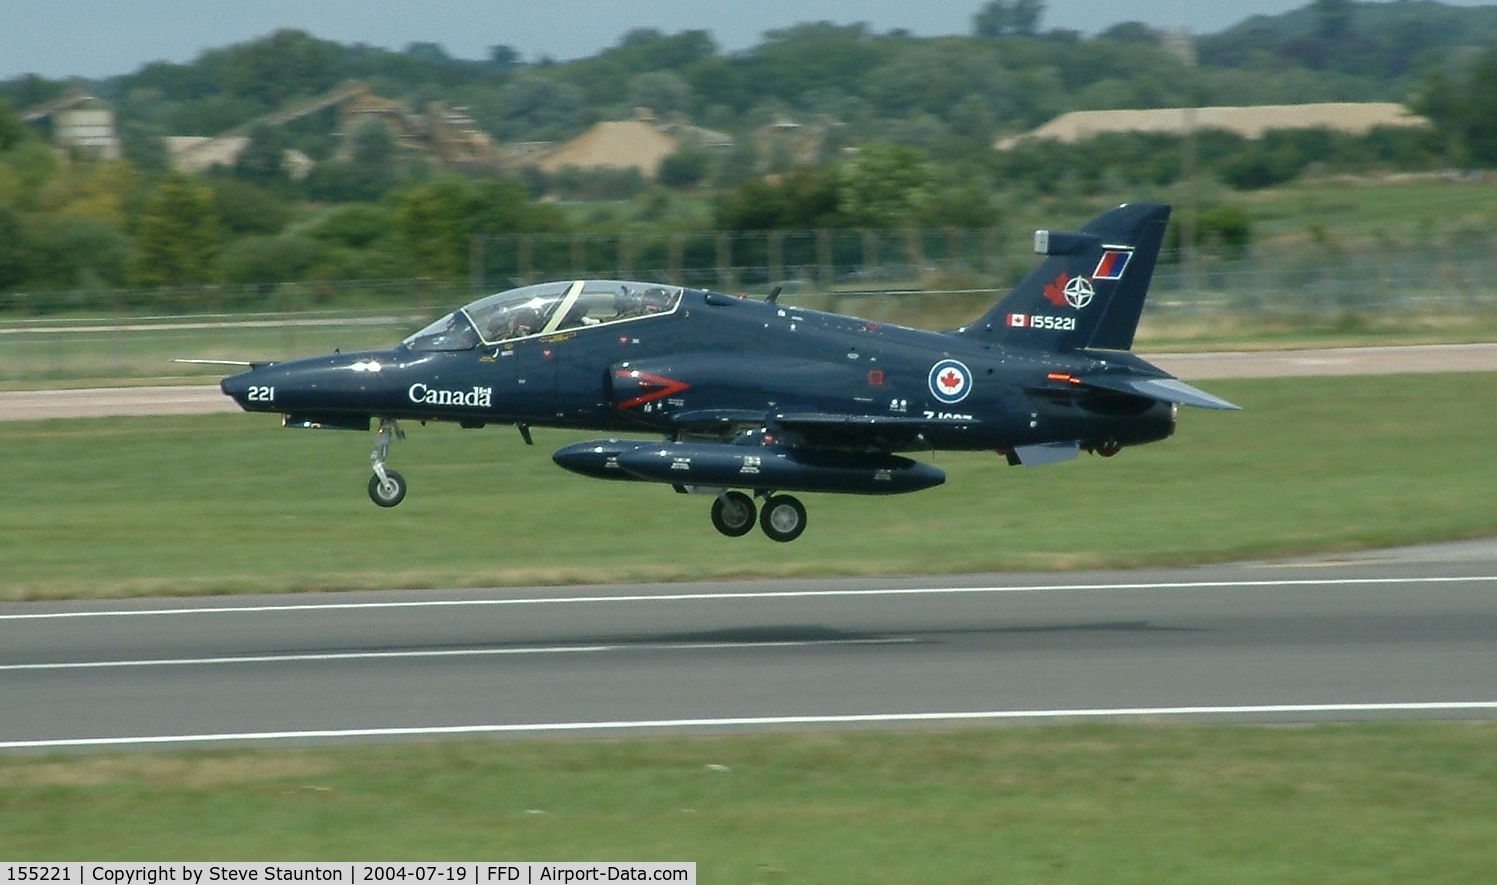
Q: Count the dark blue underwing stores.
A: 2